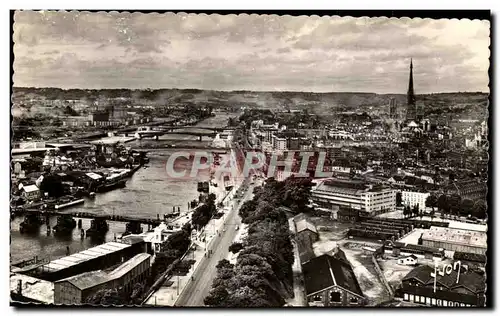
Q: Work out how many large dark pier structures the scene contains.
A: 4